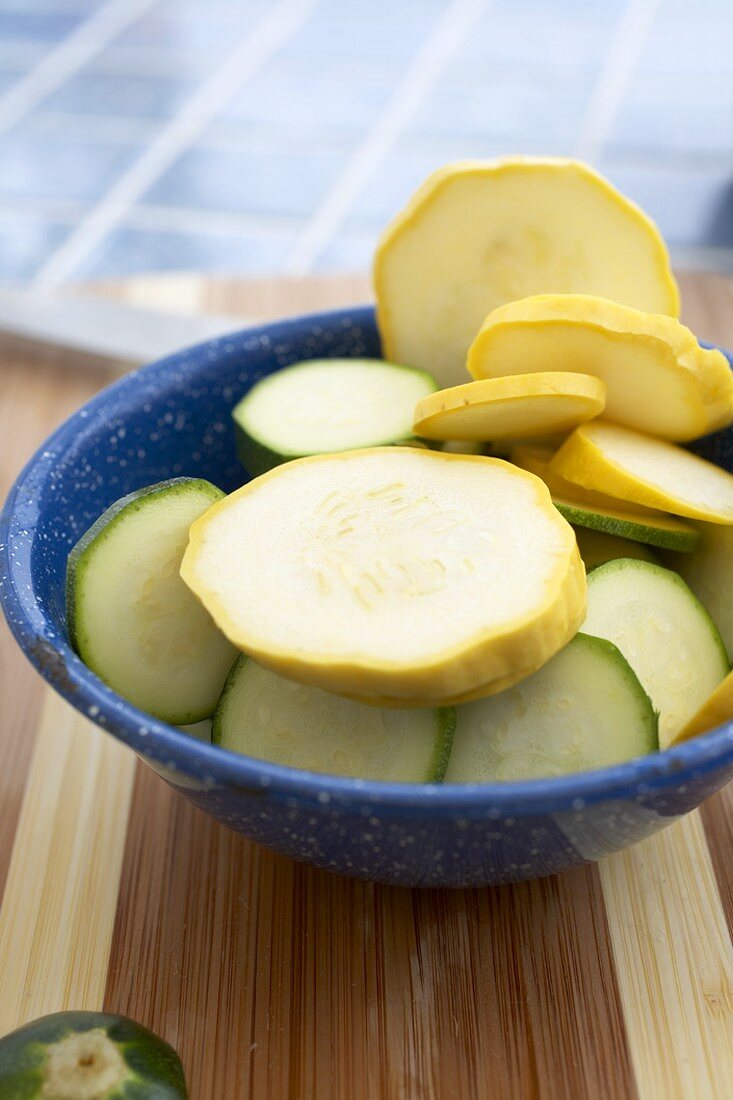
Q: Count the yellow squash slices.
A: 6